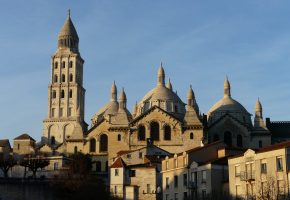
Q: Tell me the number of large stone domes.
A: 3